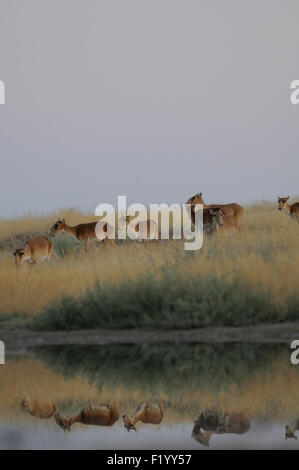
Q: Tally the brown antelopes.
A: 6